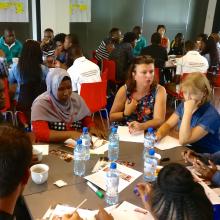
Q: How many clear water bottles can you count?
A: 6